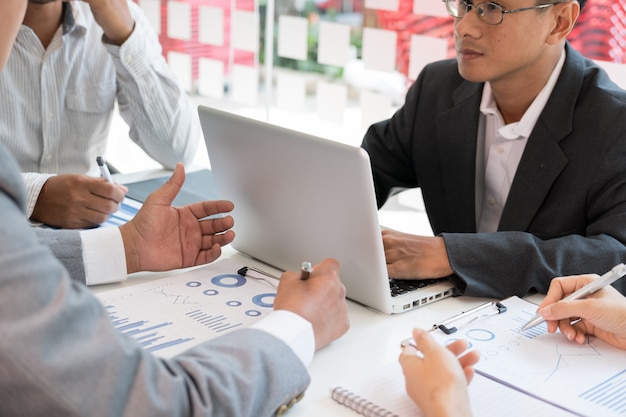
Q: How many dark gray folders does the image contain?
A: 1